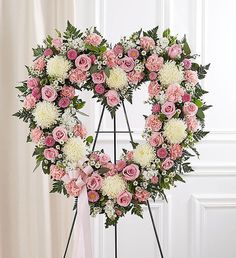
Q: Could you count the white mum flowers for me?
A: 8